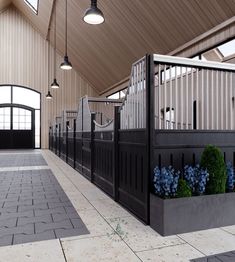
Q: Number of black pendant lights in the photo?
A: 4